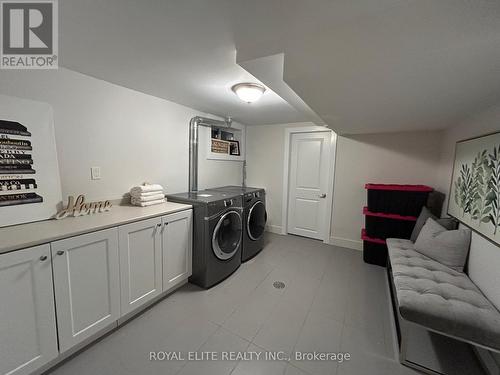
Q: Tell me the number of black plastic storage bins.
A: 3